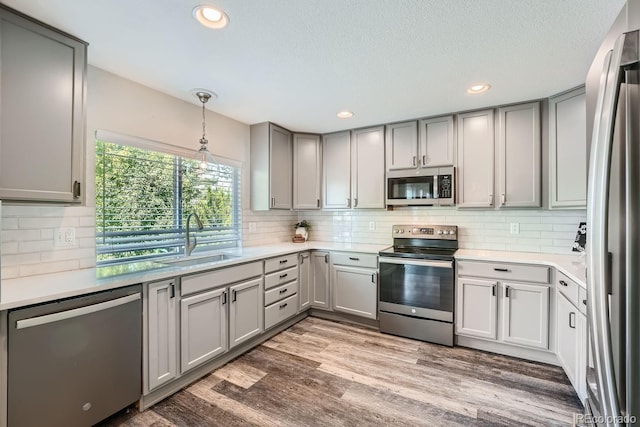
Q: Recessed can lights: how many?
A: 3